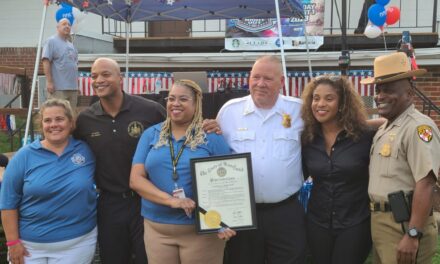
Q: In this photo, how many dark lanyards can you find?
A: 1